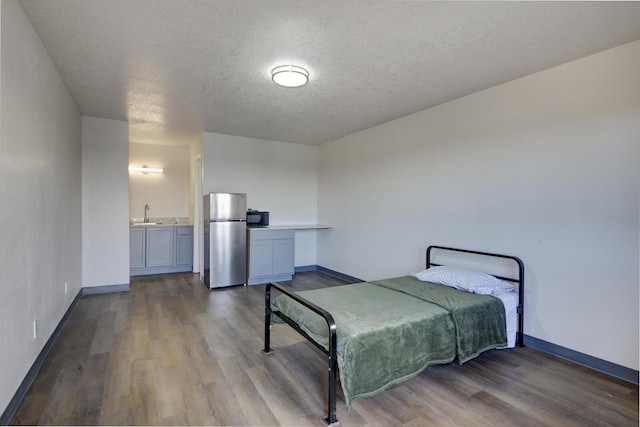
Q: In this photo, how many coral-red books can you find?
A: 0